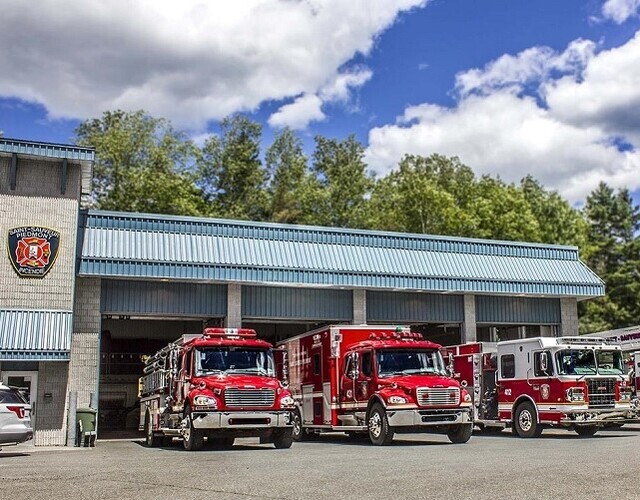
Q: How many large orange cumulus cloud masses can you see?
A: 0